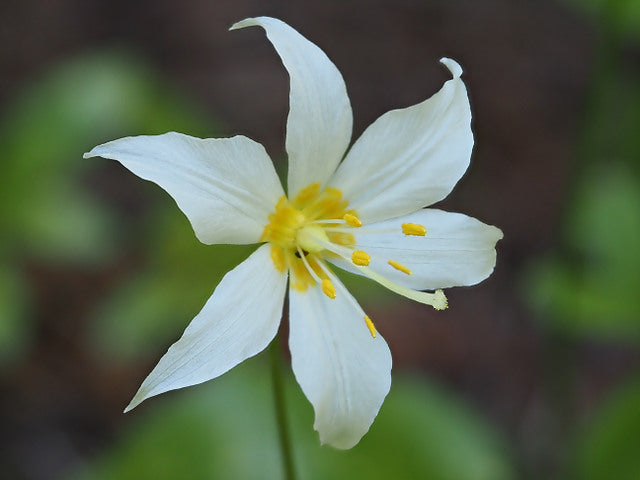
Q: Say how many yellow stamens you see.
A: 6